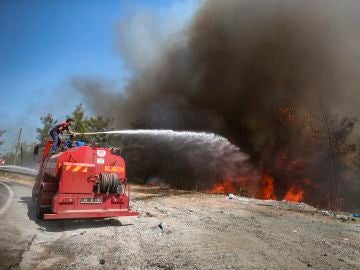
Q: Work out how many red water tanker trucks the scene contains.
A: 1